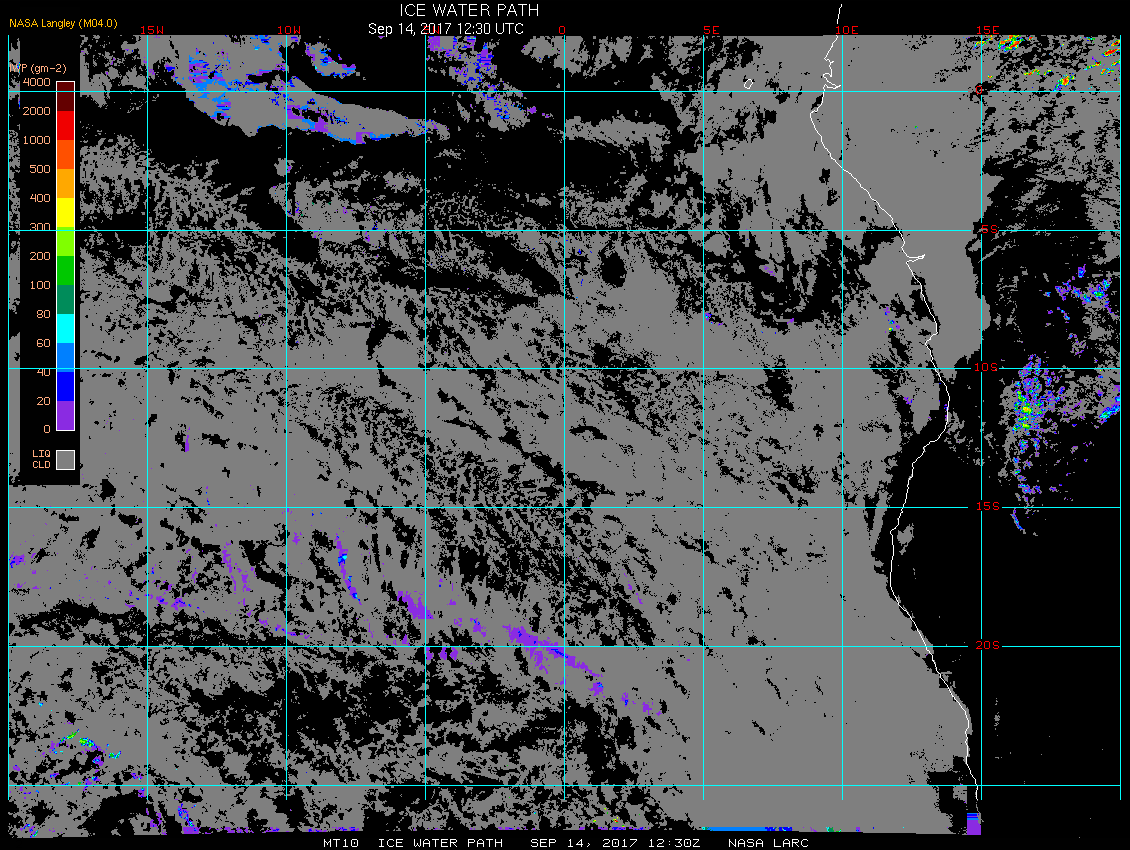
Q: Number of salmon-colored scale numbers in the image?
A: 13